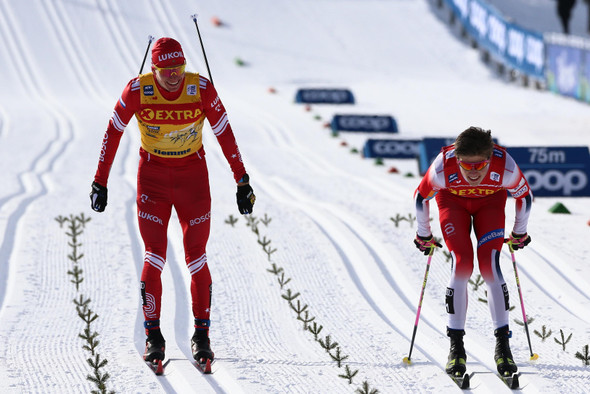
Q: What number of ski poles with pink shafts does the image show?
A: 2